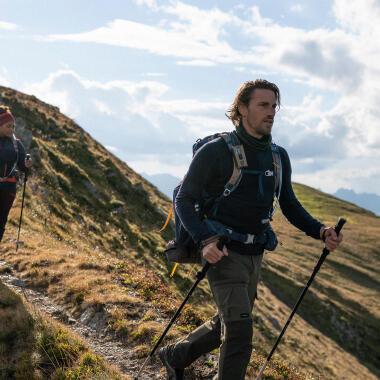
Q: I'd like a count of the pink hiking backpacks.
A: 0